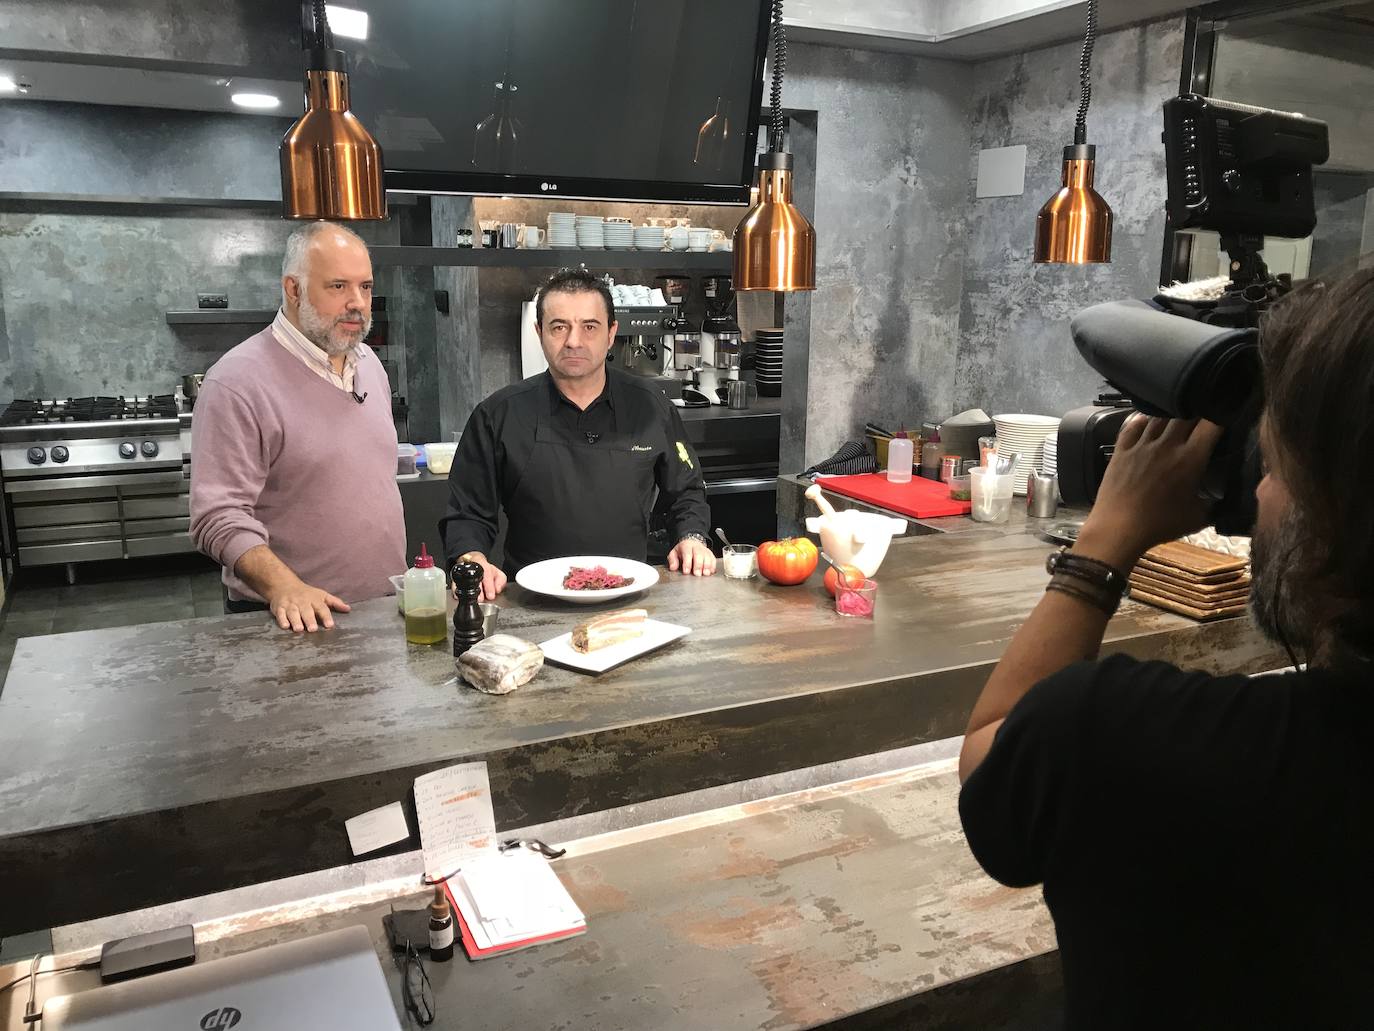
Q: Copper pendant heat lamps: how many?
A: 3